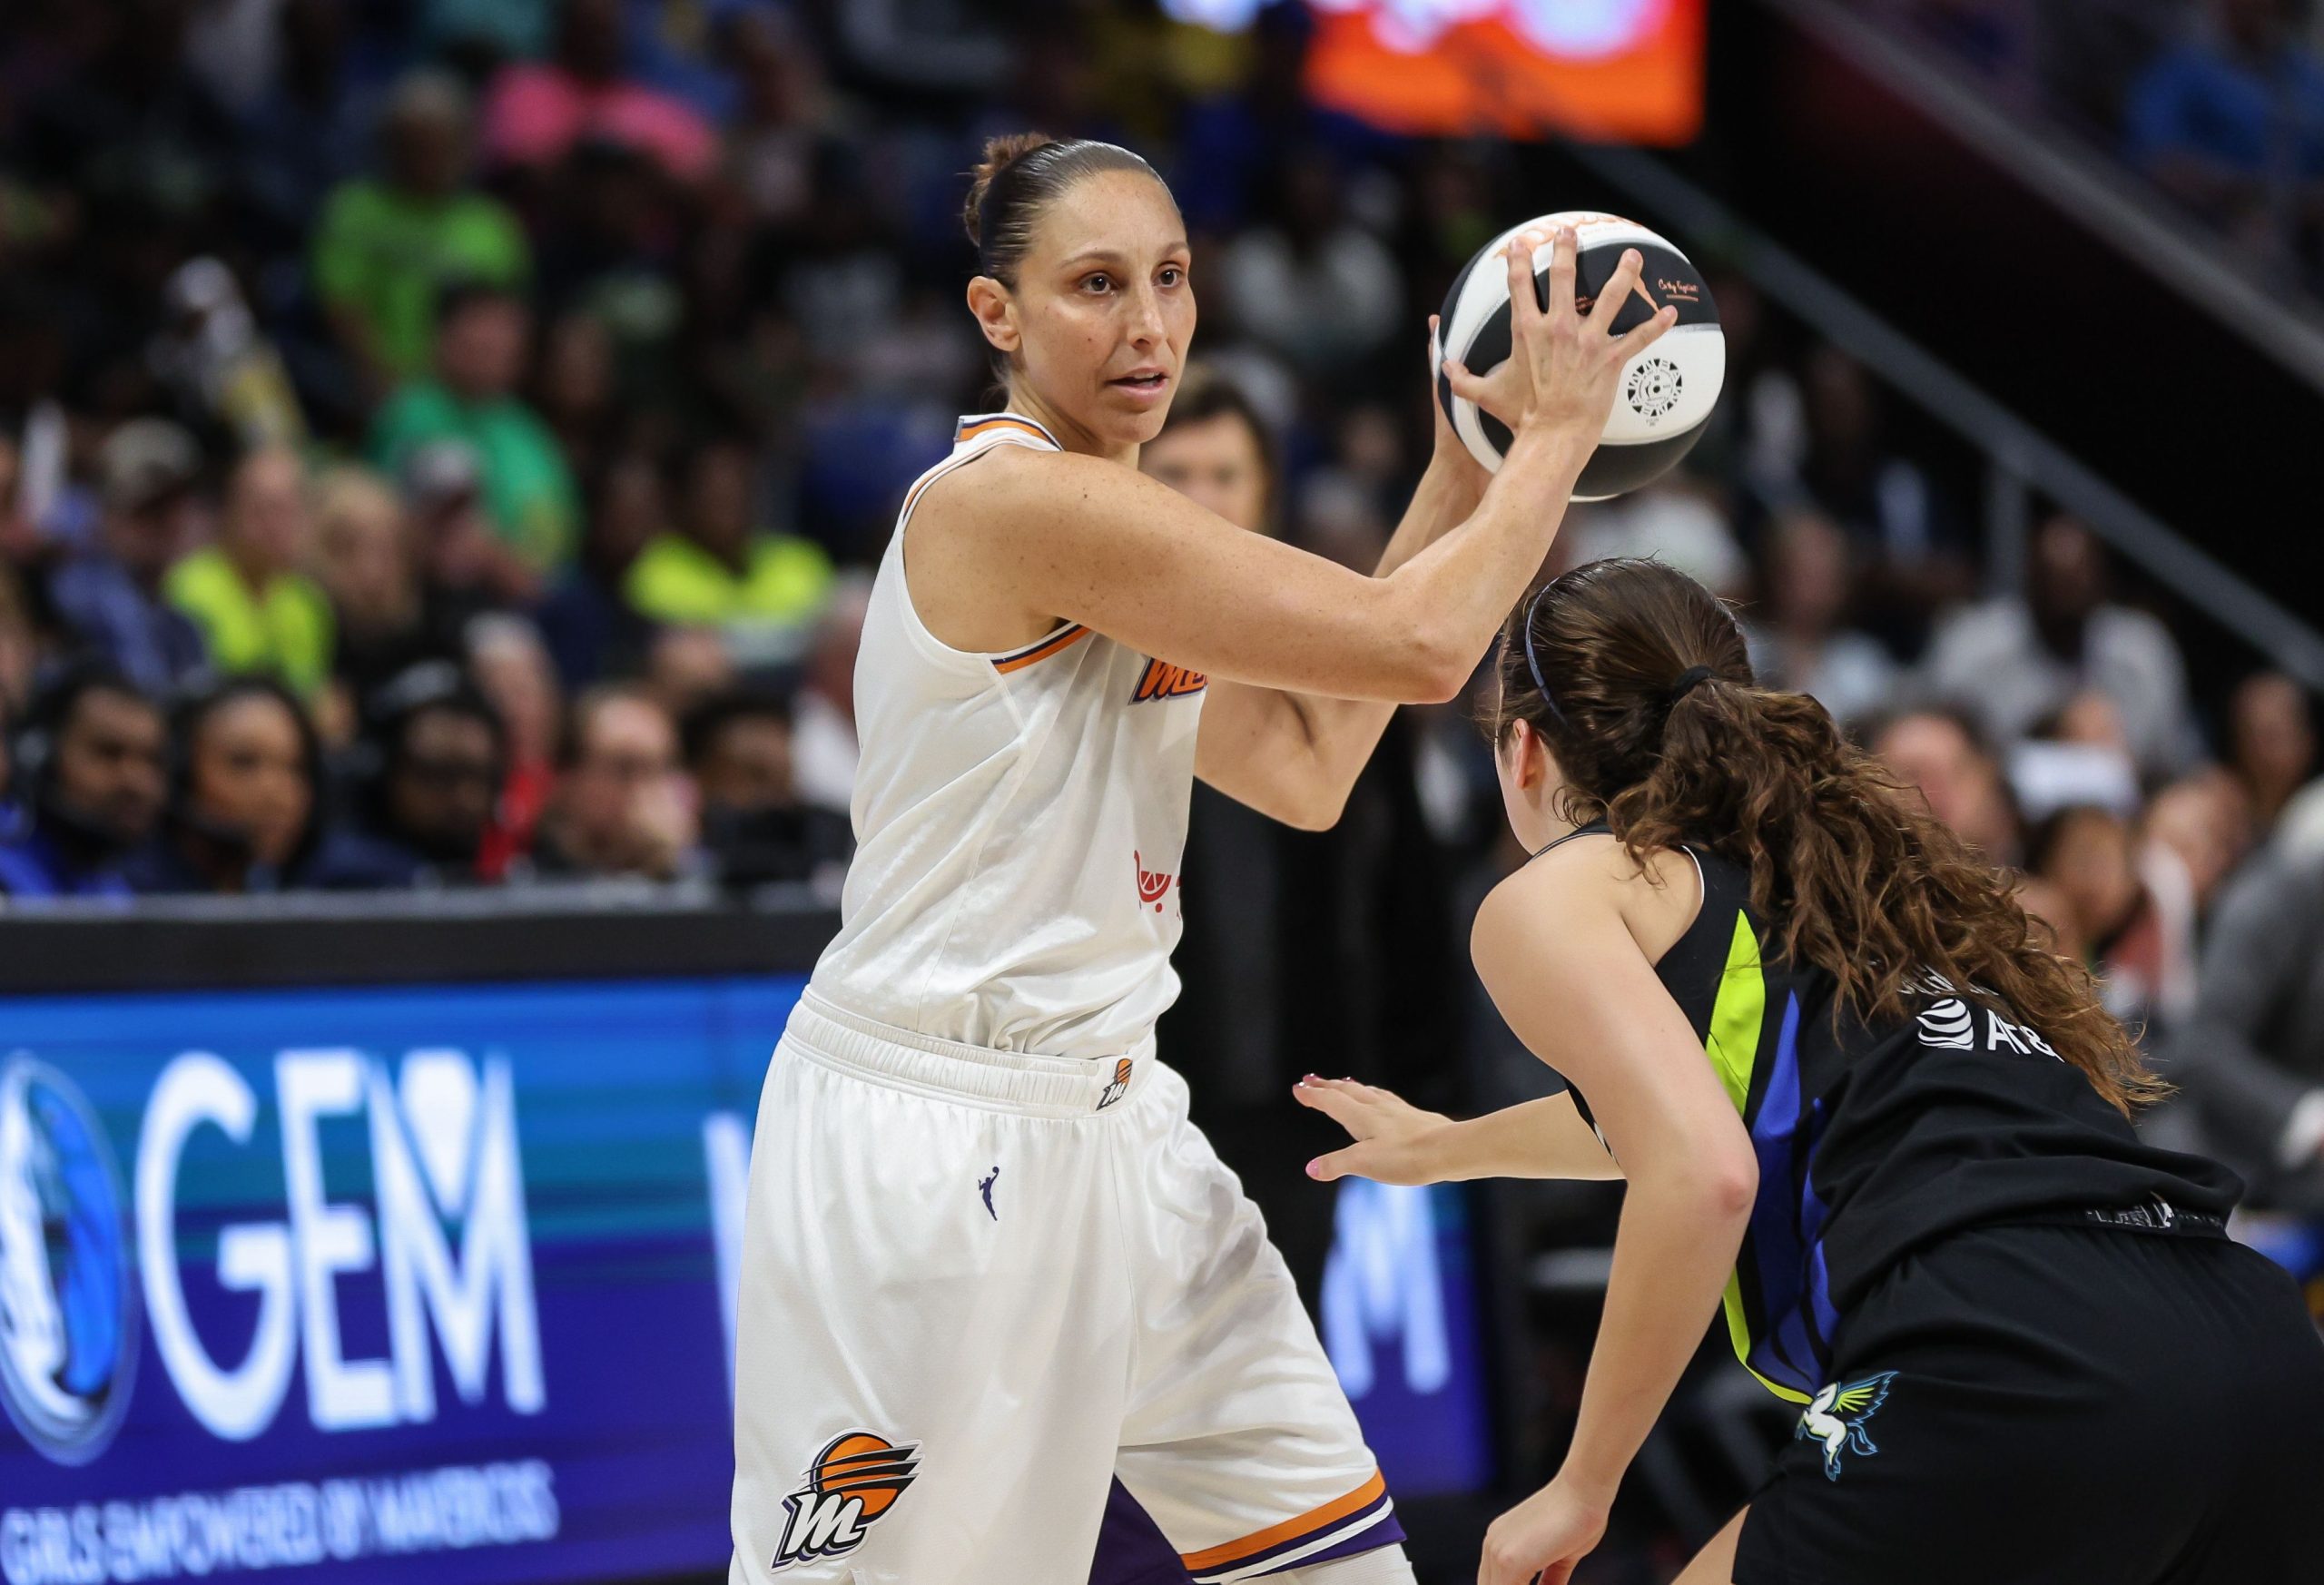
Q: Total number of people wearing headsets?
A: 3